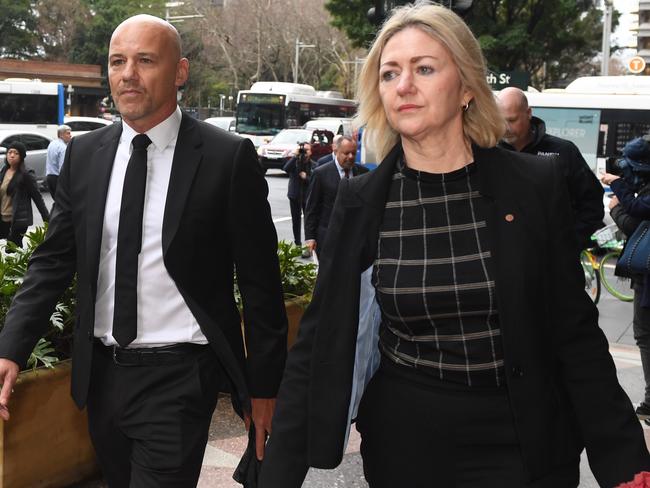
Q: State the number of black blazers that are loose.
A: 2